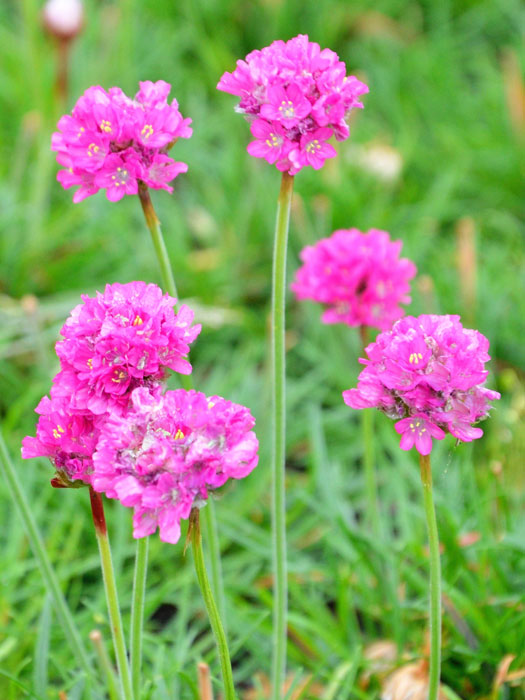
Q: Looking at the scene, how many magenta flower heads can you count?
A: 7